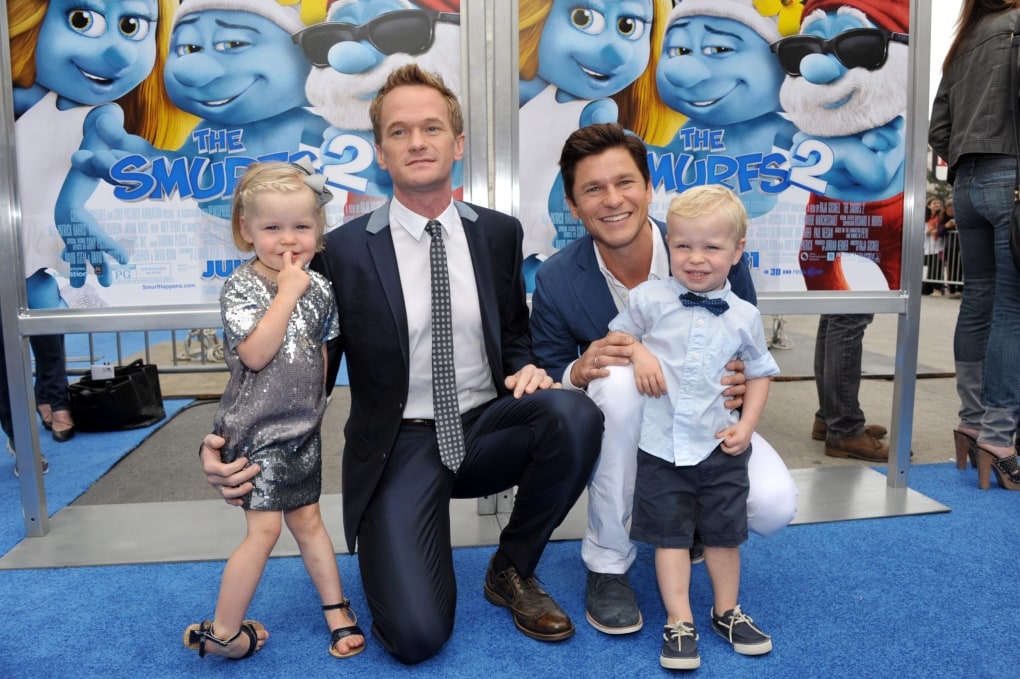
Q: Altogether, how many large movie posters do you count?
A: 2